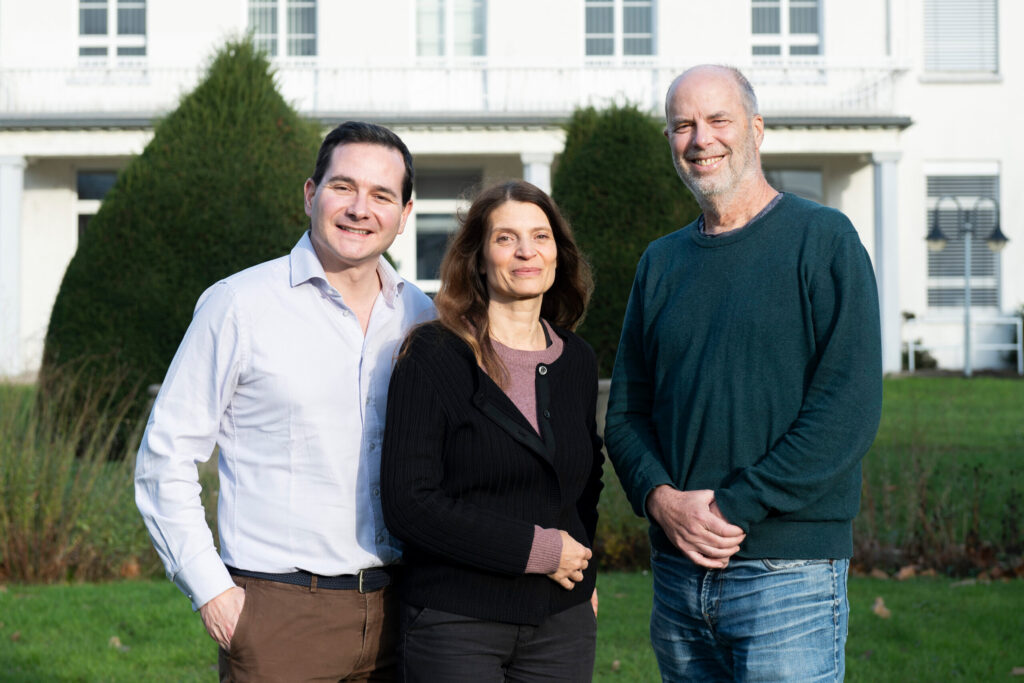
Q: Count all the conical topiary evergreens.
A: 2